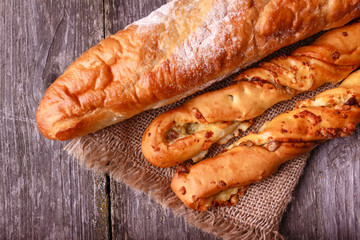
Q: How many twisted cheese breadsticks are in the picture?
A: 2